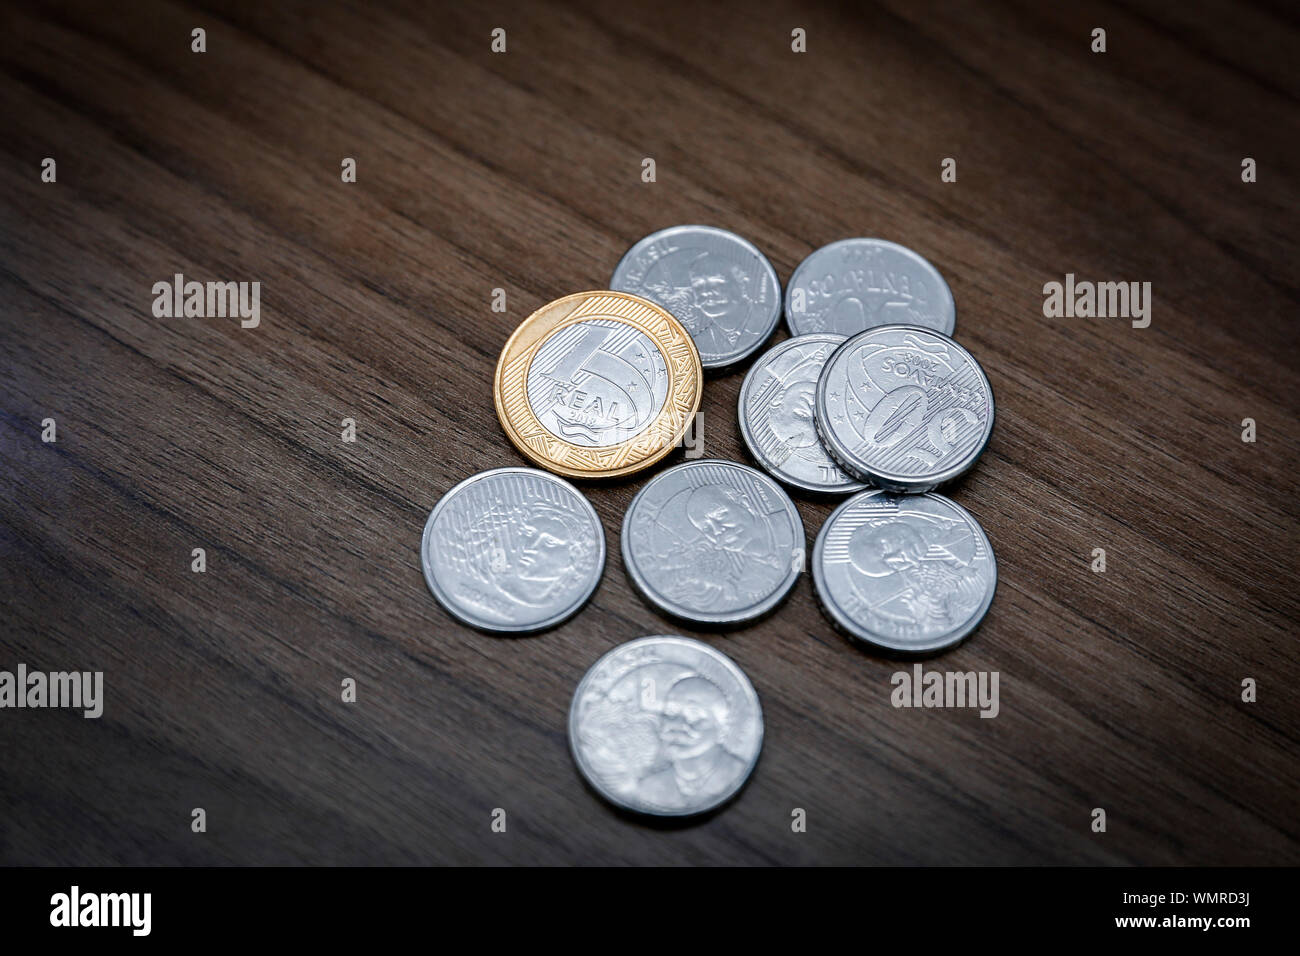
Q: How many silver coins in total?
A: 8